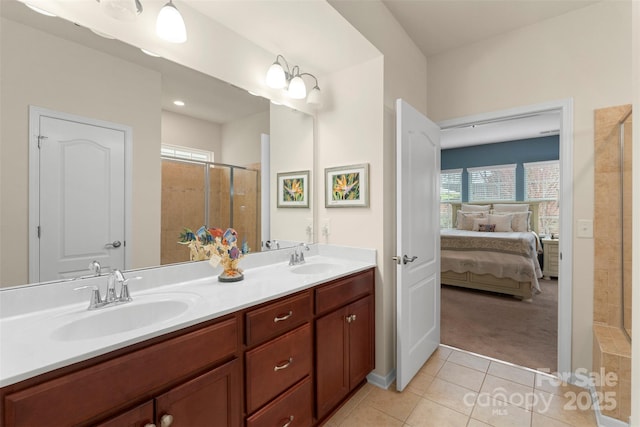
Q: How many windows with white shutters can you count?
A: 3